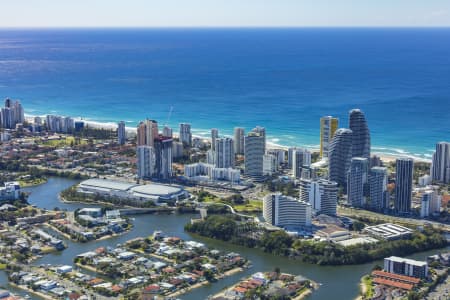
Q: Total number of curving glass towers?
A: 2